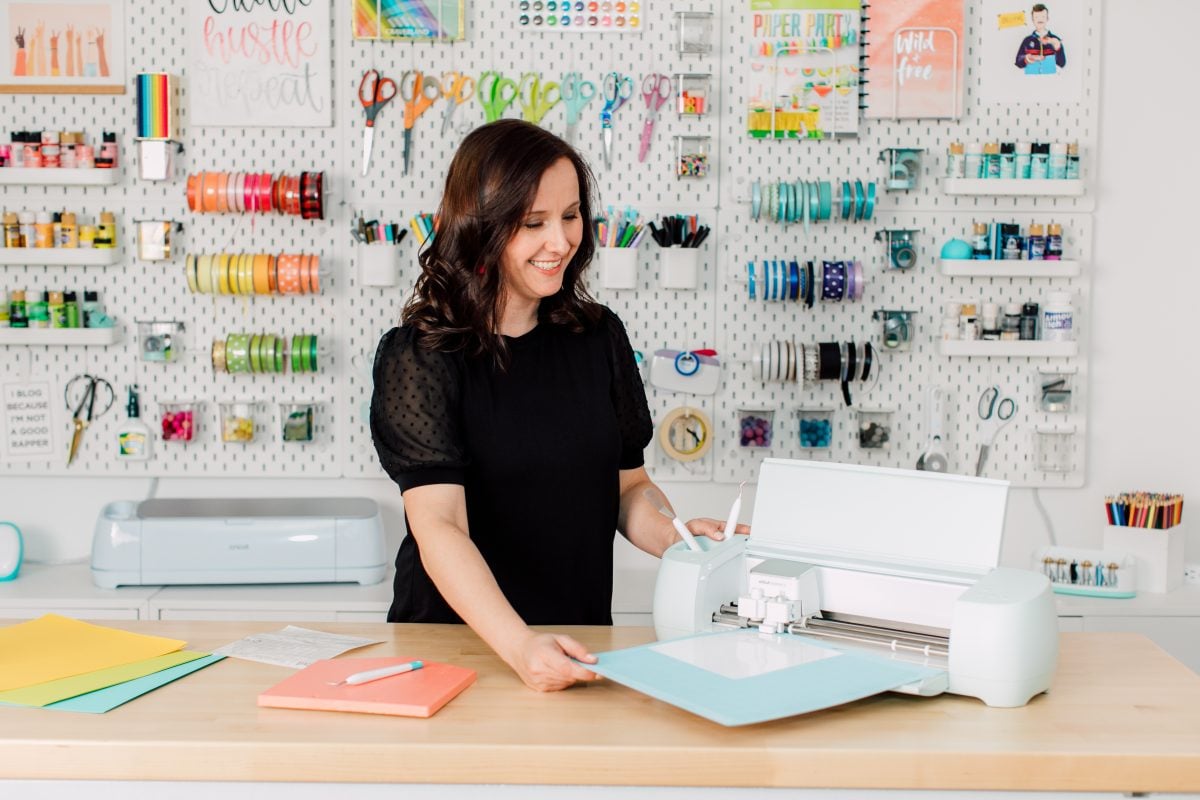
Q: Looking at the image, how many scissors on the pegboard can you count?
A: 10